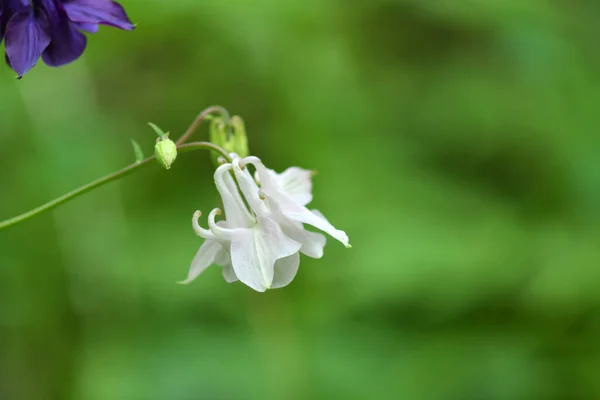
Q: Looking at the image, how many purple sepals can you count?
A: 2